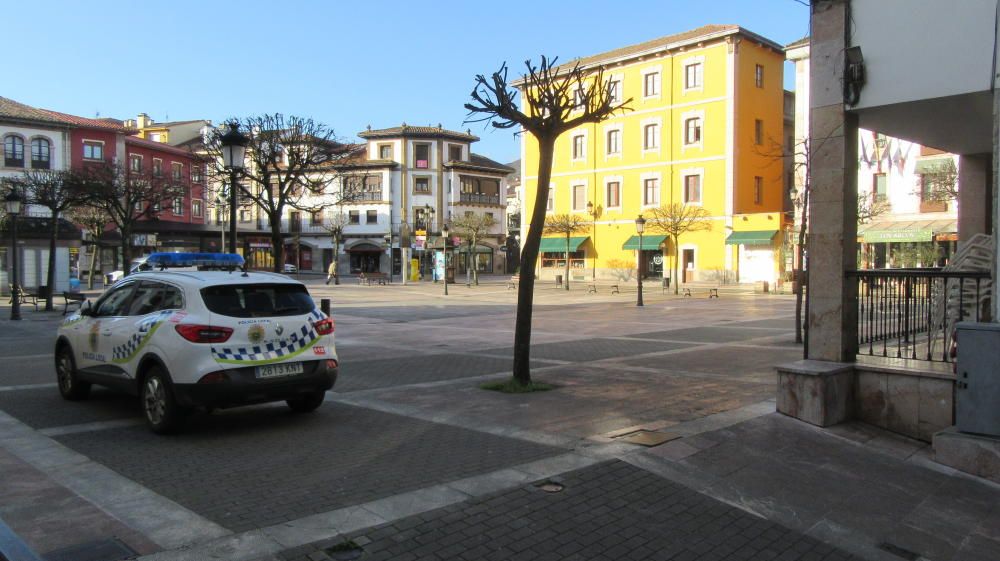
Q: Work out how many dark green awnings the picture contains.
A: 3